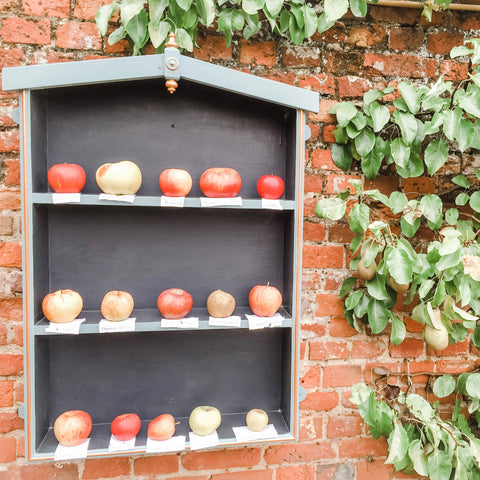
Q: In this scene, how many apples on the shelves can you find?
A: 15